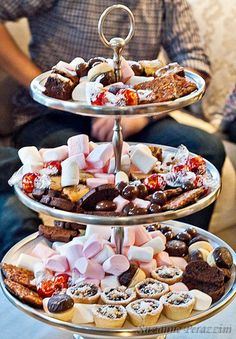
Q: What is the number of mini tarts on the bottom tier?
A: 7